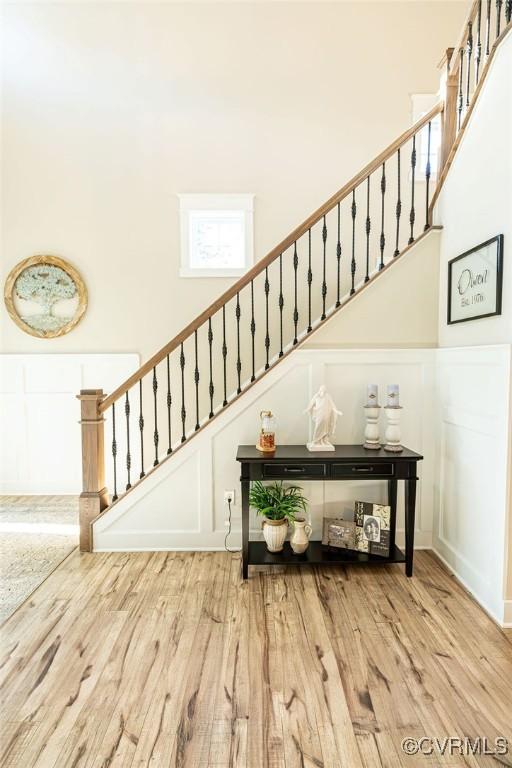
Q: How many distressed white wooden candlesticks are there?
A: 2